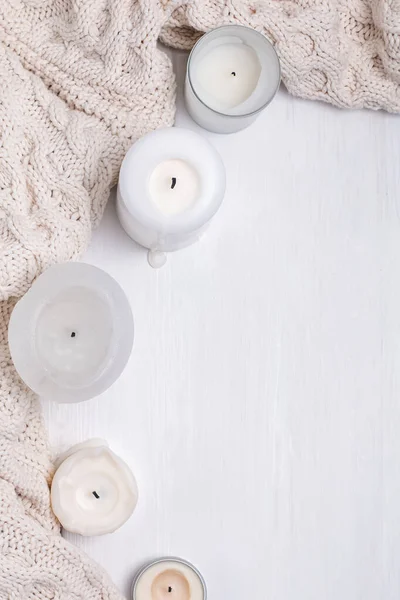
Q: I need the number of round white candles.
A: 5